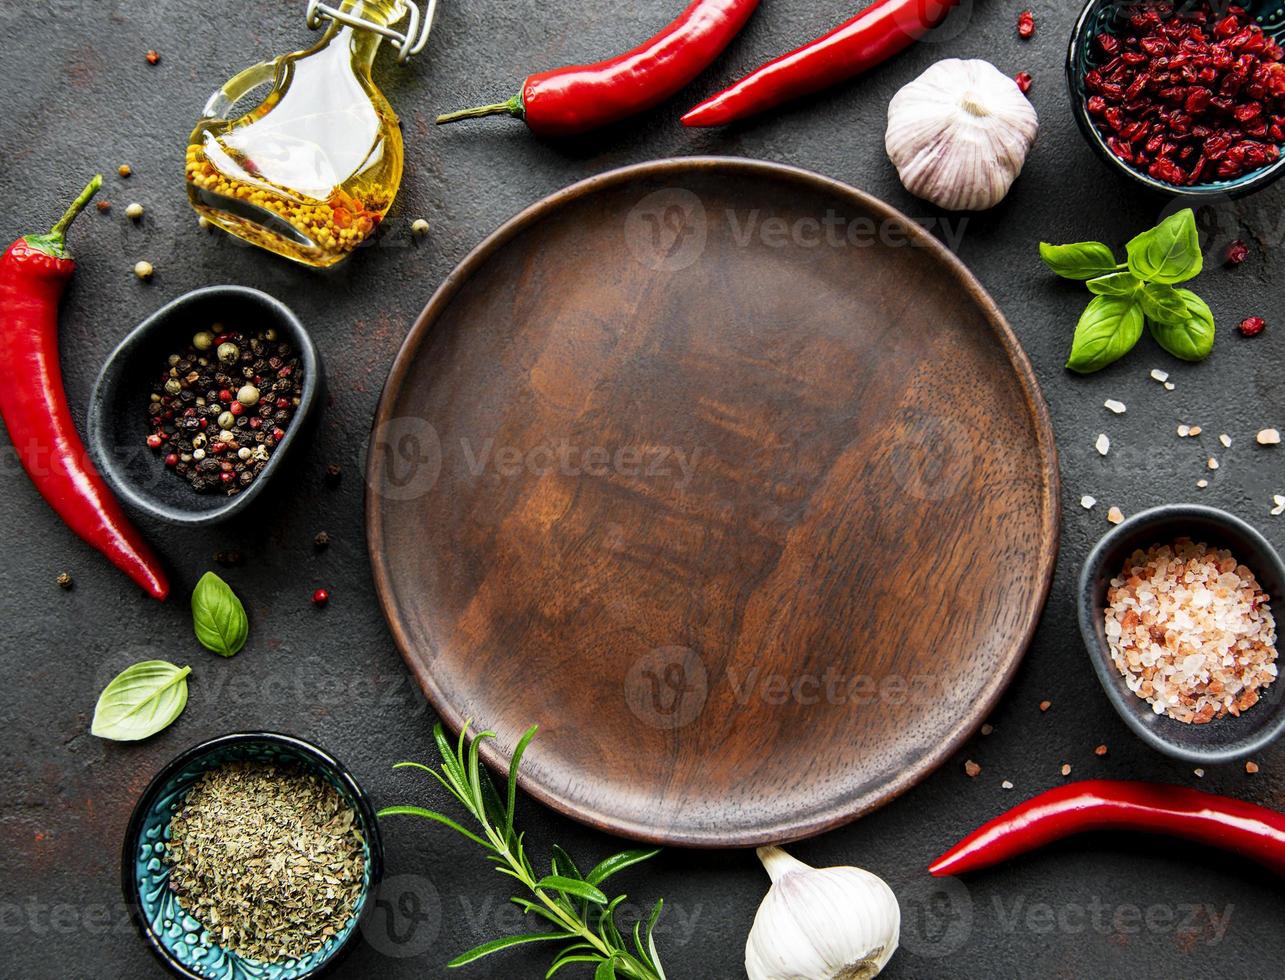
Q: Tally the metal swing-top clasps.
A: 1